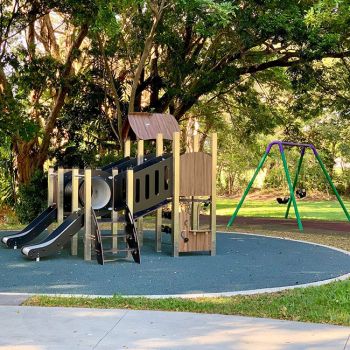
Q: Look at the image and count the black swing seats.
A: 2